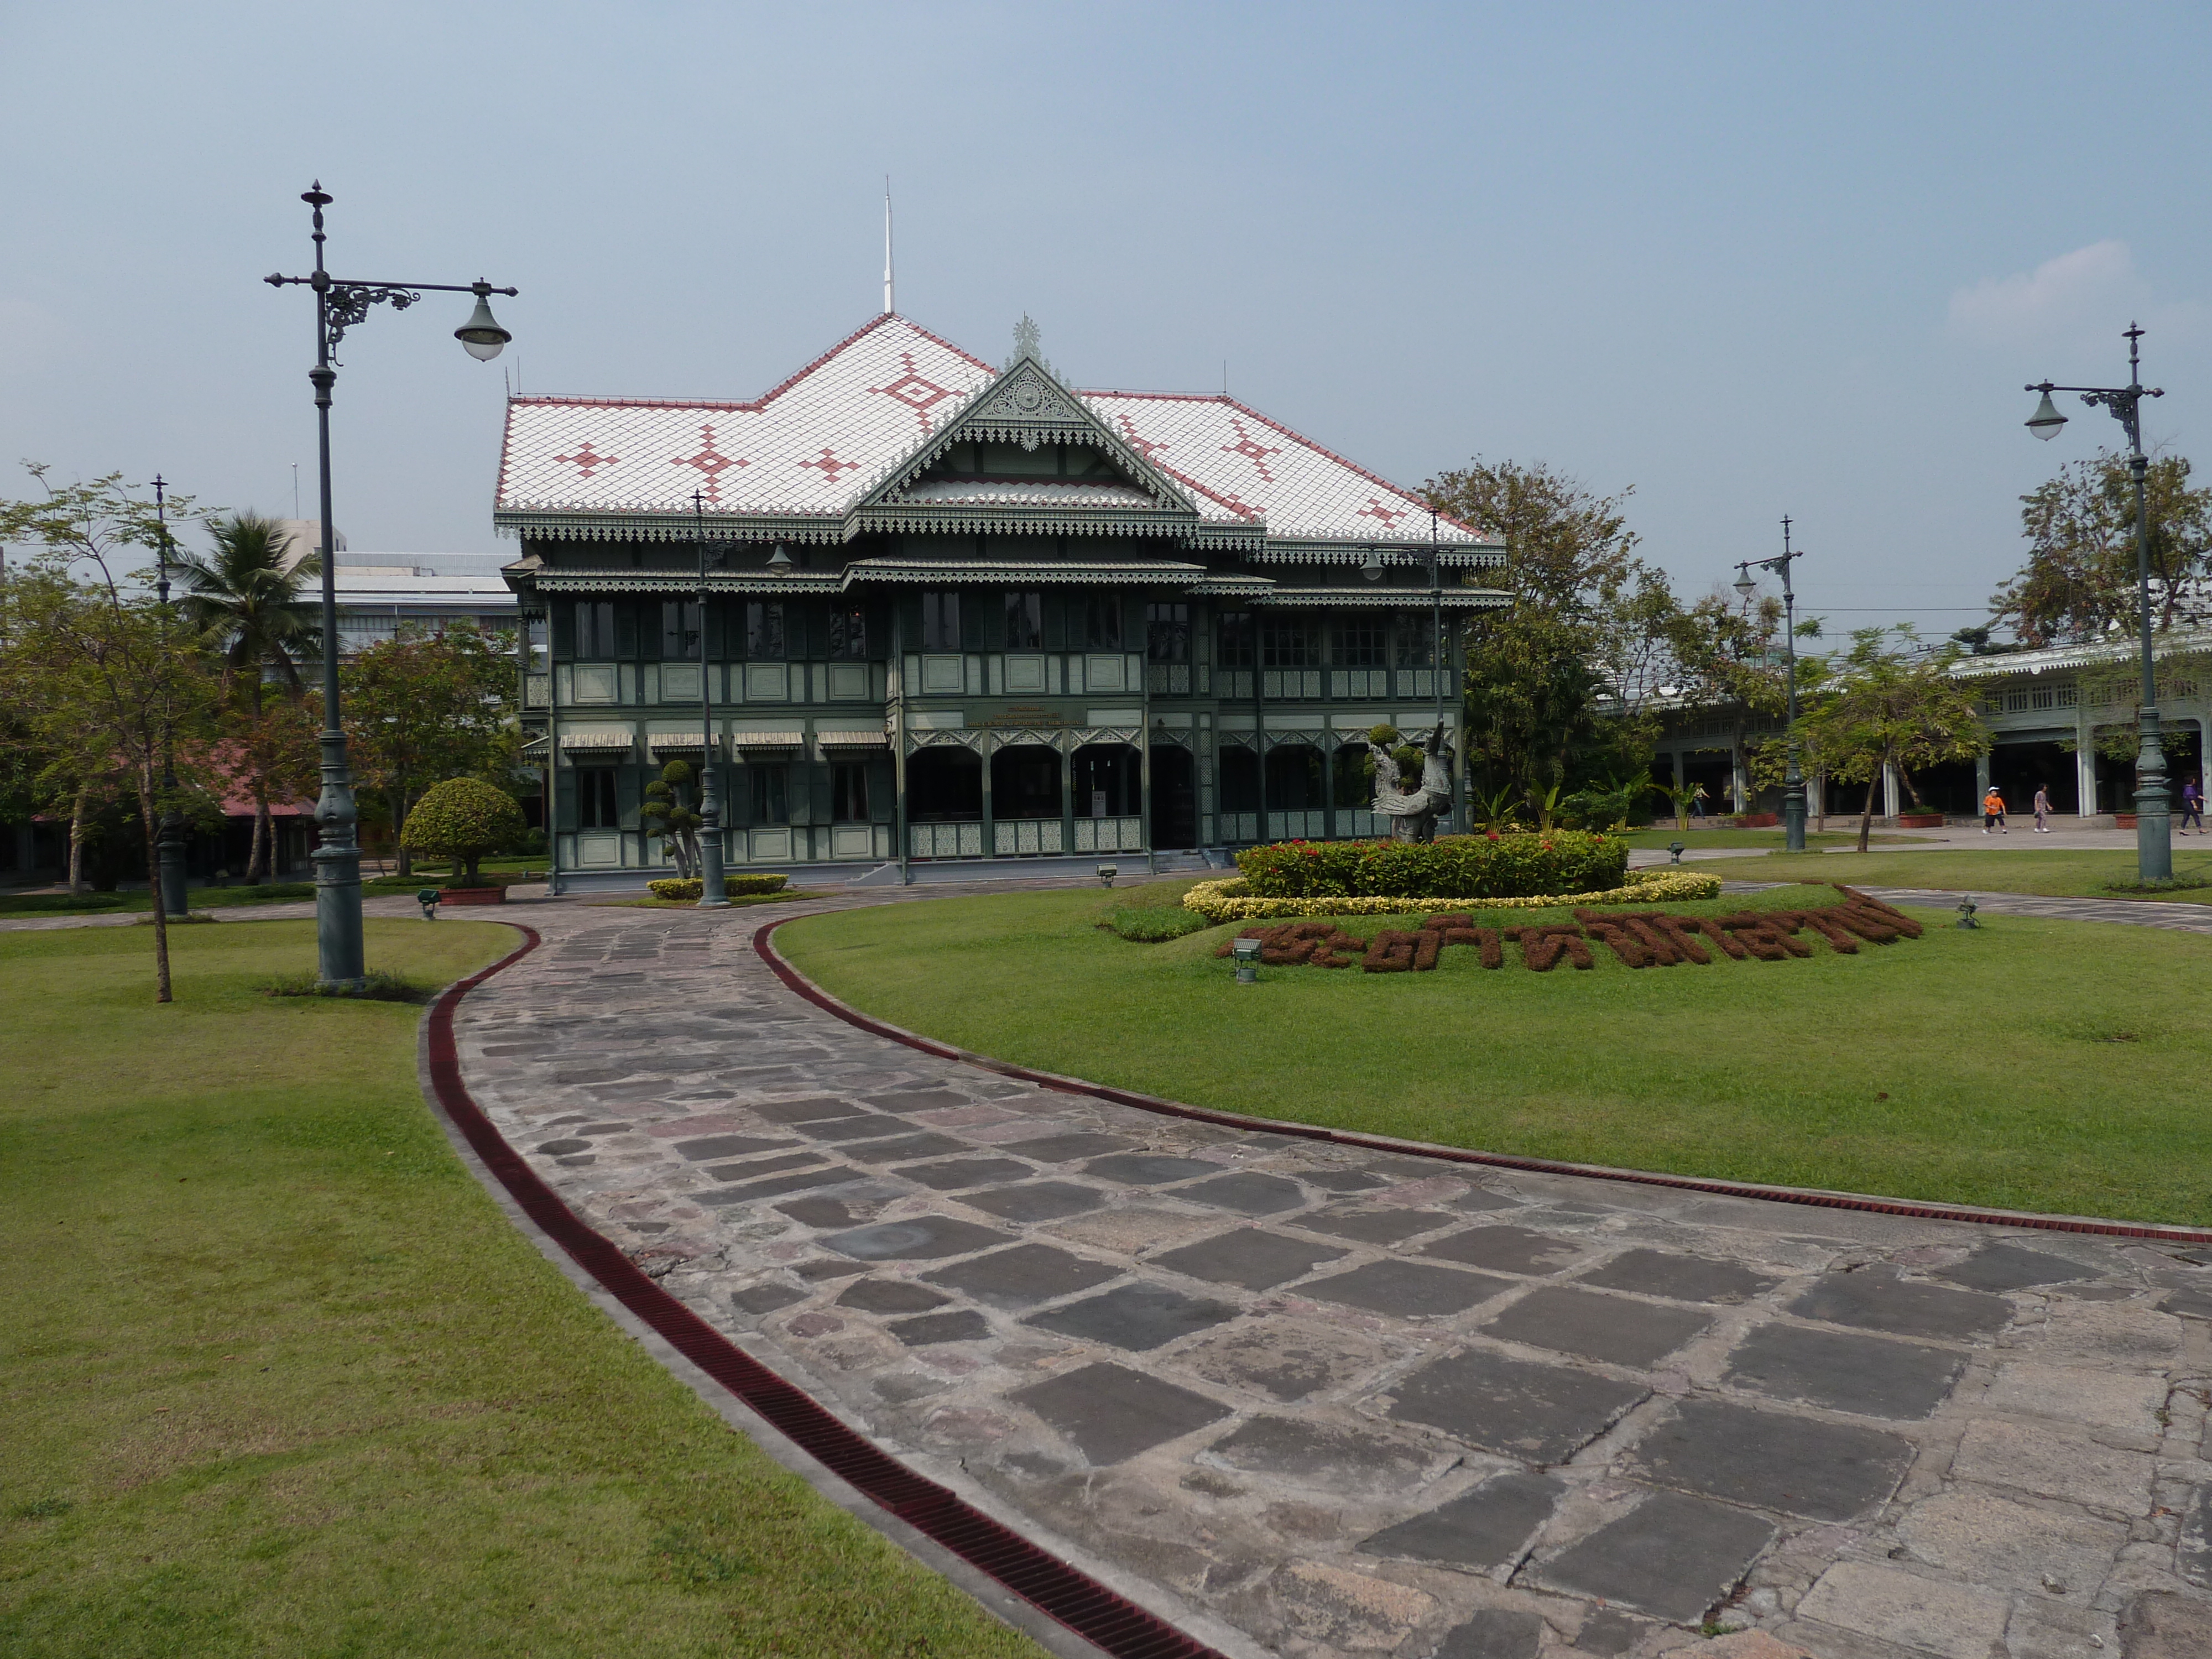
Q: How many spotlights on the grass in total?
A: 5